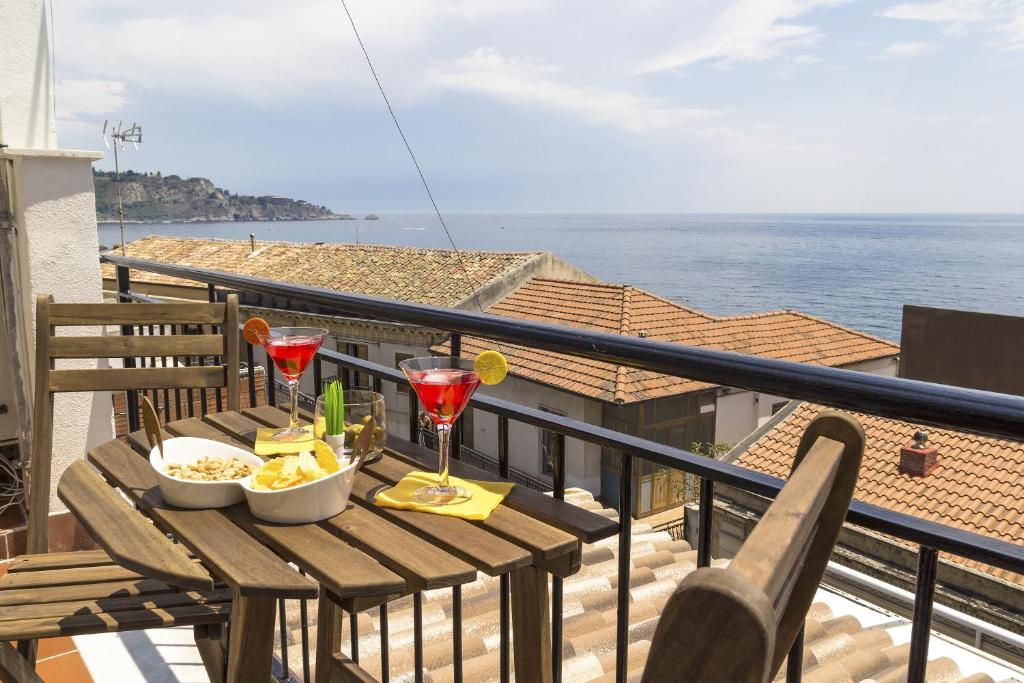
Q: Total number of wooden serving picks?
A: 2